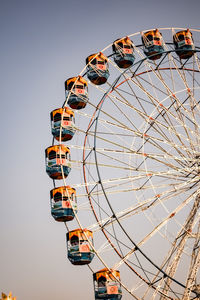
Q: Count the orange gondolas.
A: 10